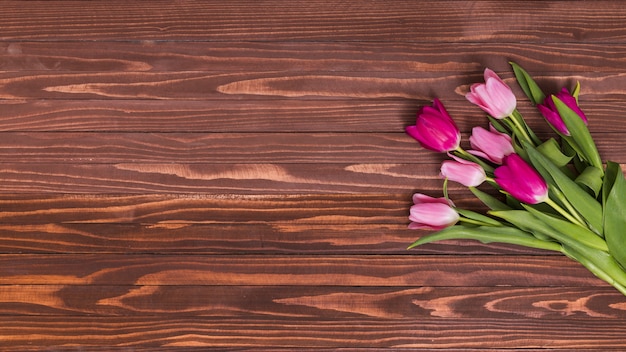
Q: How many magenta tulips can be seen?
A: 3